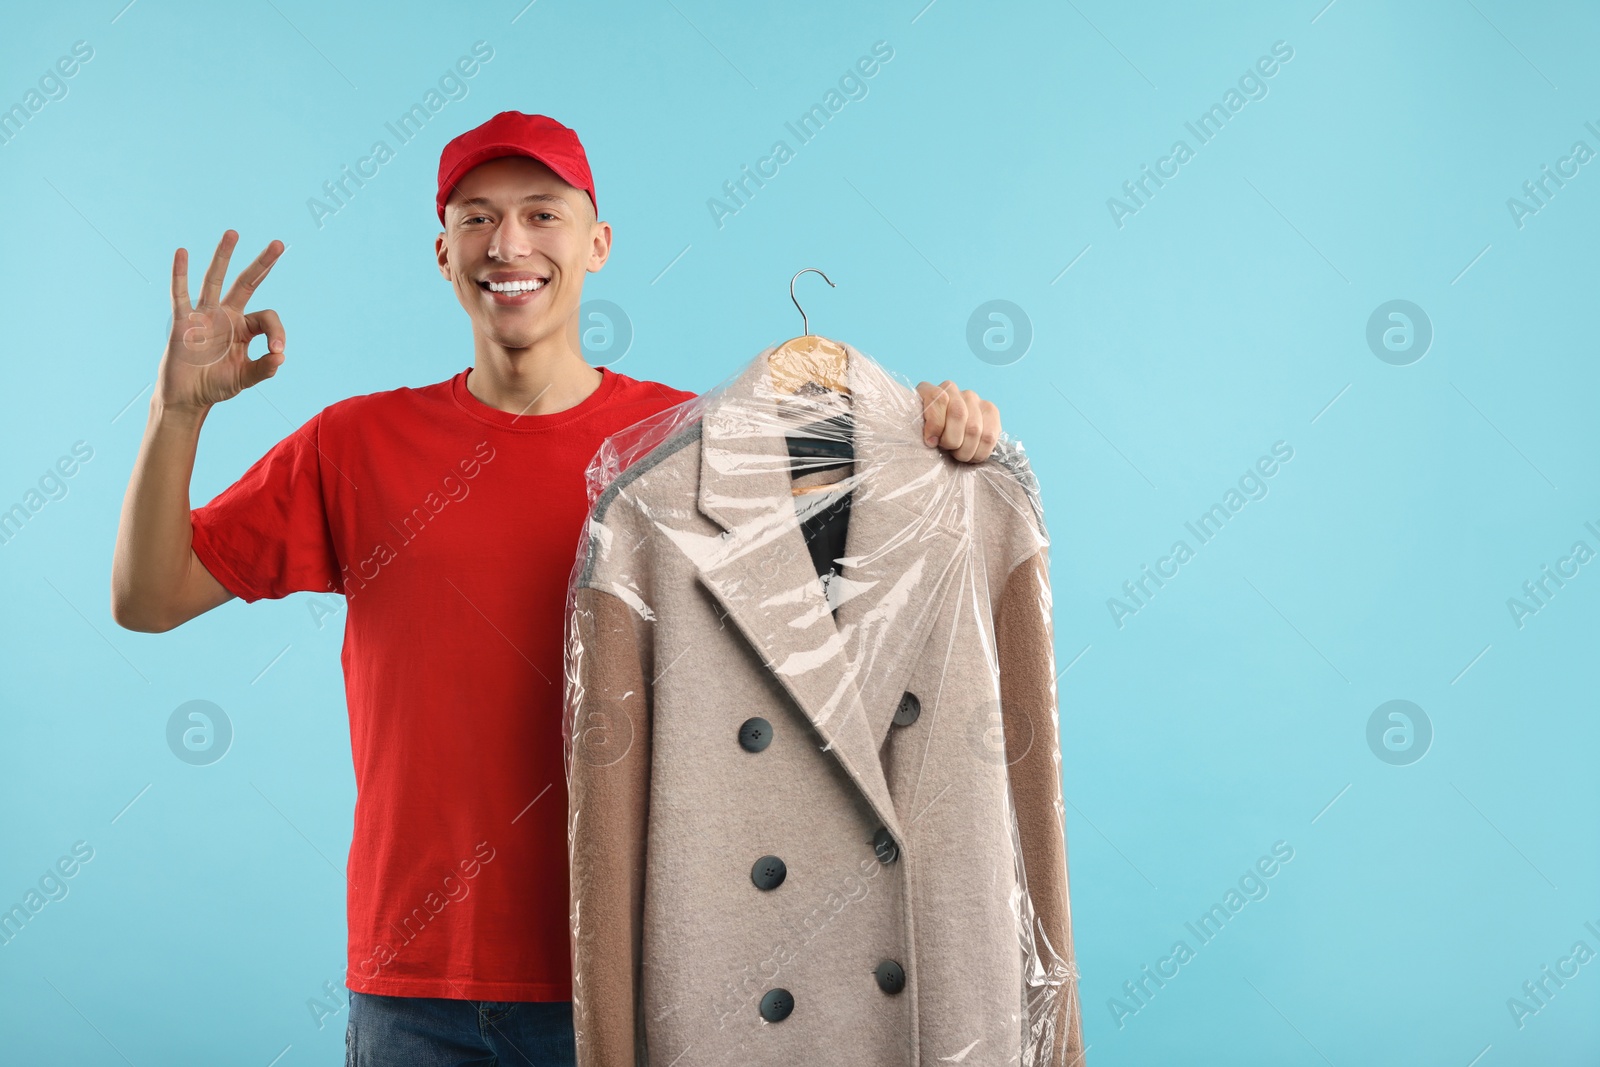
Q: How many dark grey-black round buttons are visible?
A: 6